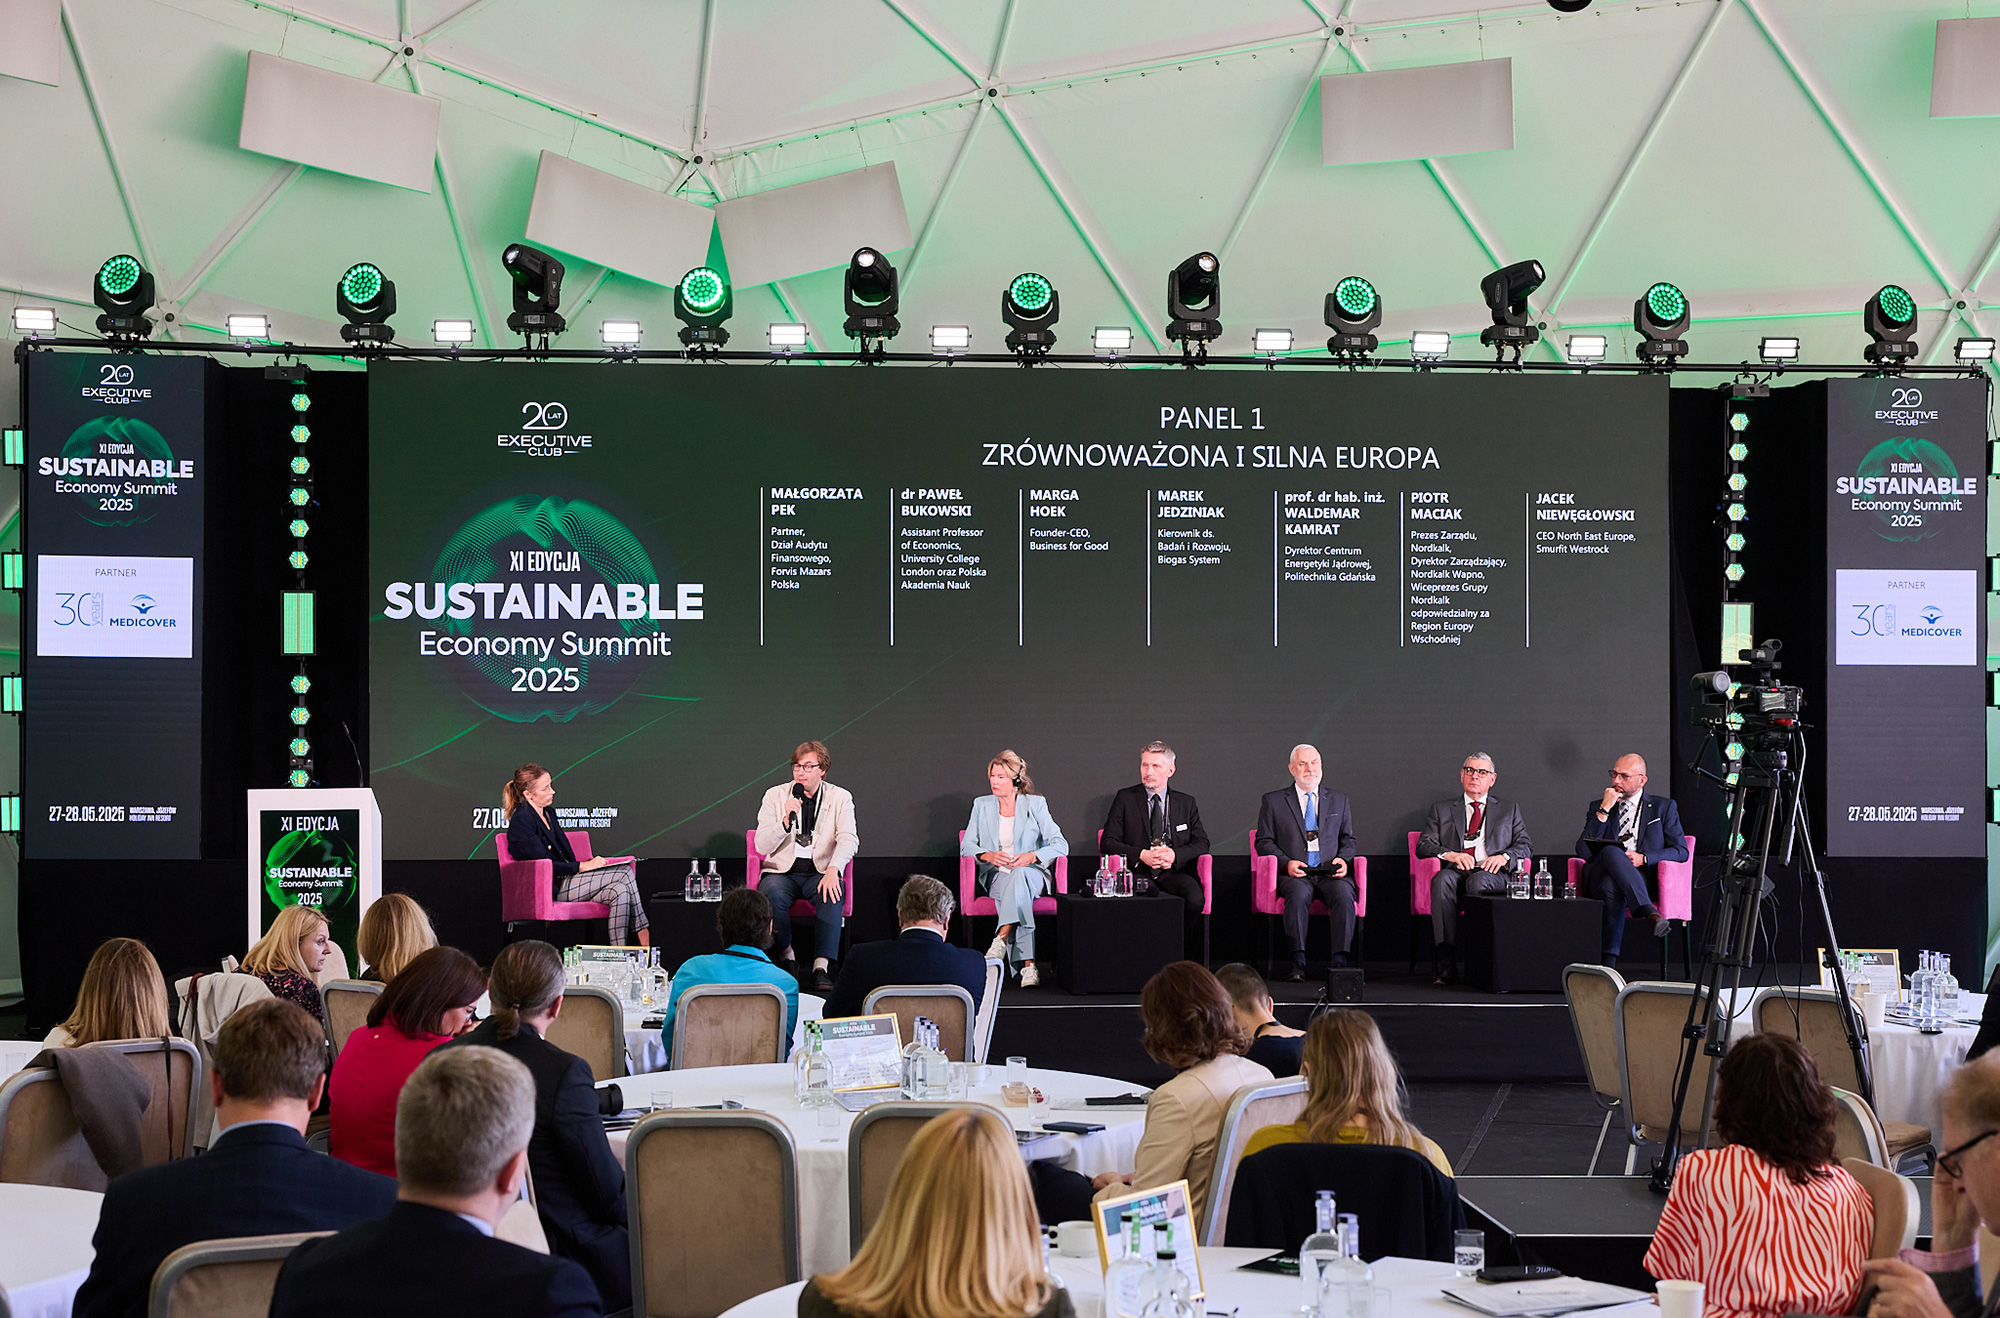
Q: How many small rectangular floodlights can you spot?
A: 12